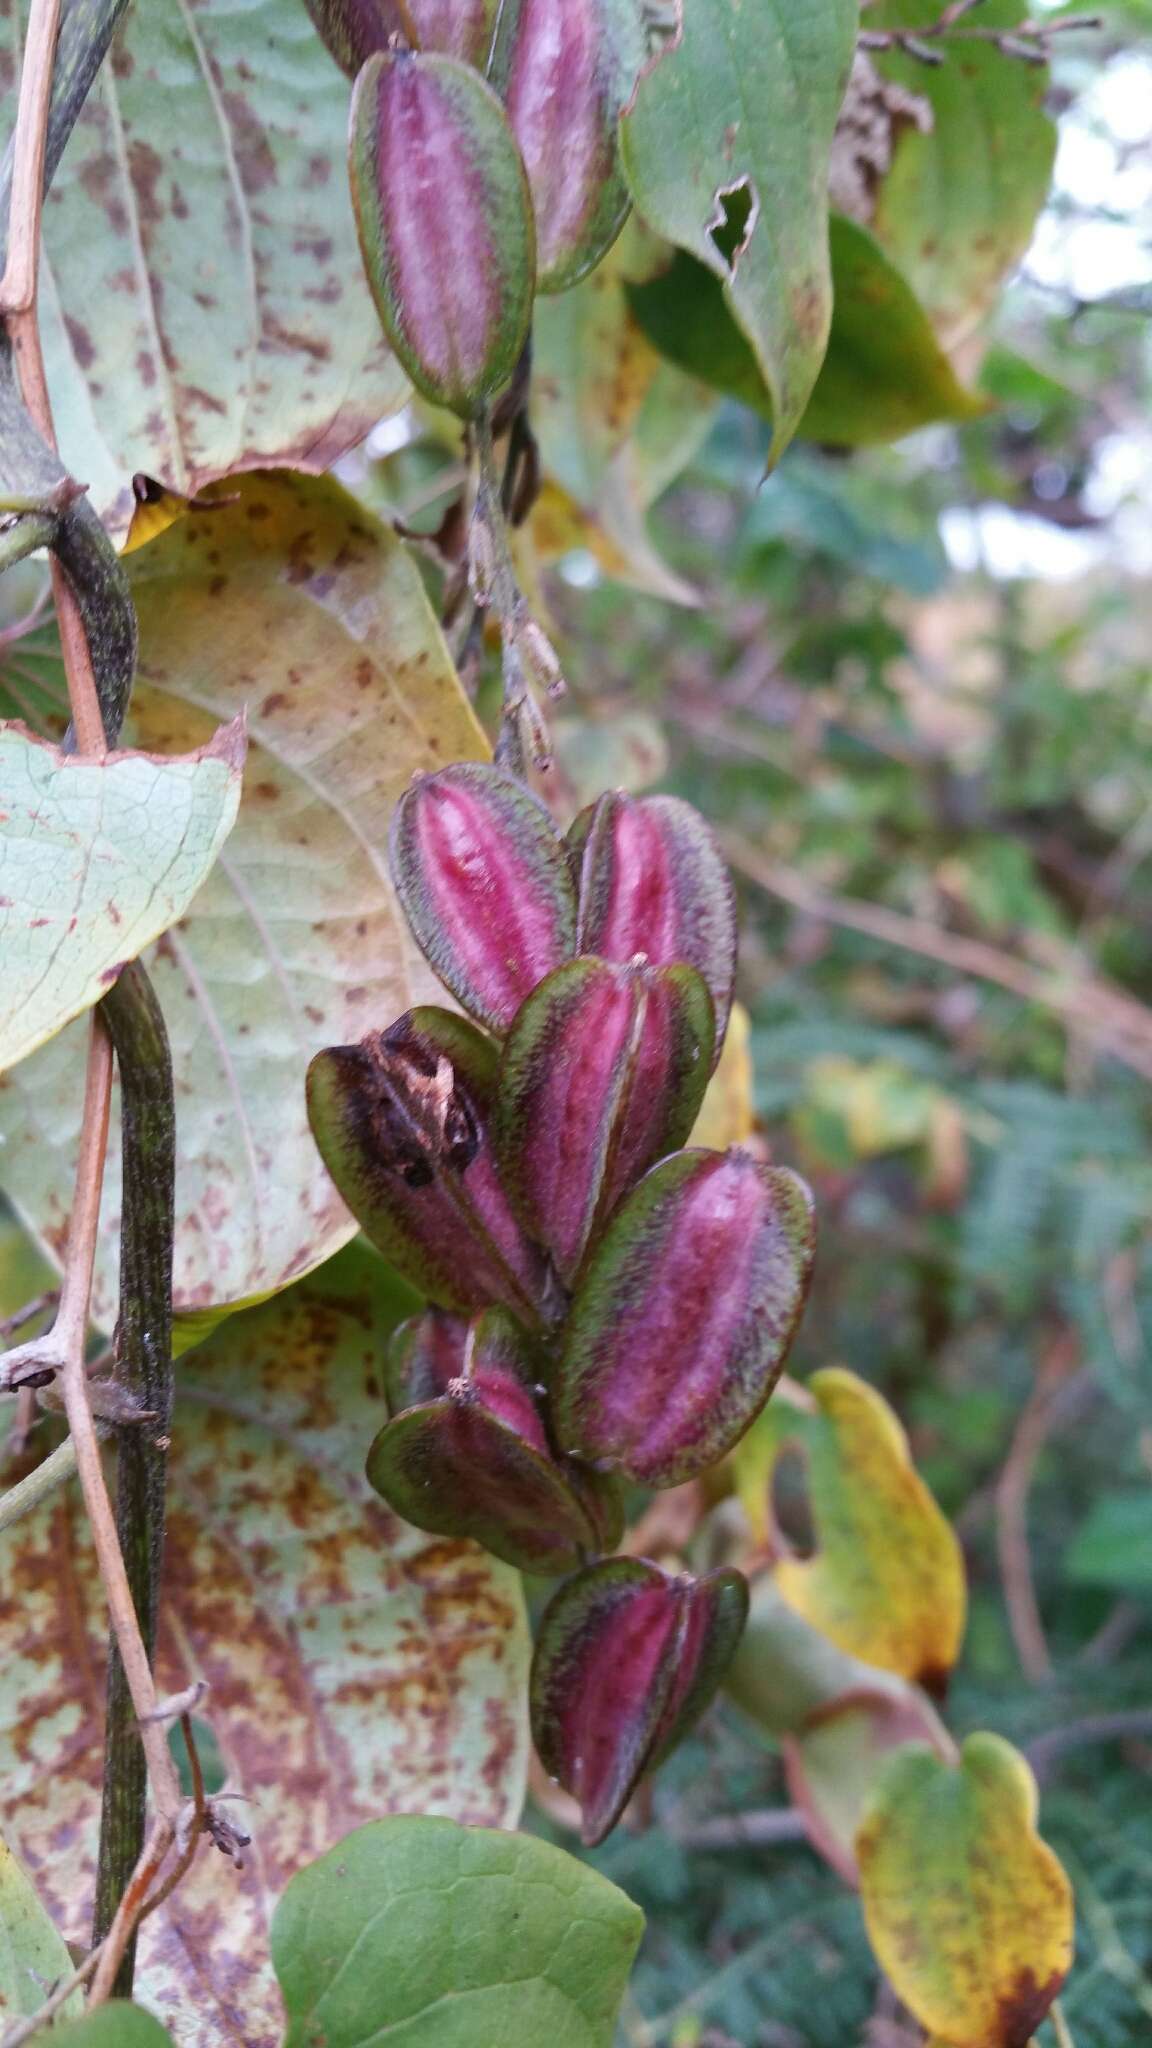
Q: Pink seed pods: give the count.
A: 11